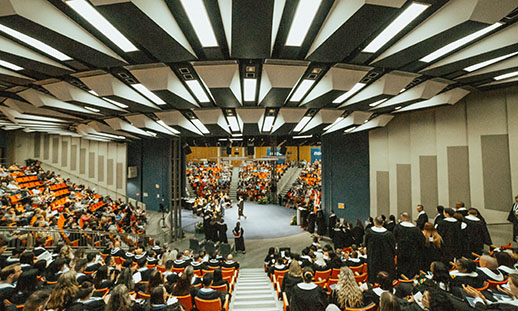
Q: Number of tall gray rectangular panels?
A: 15